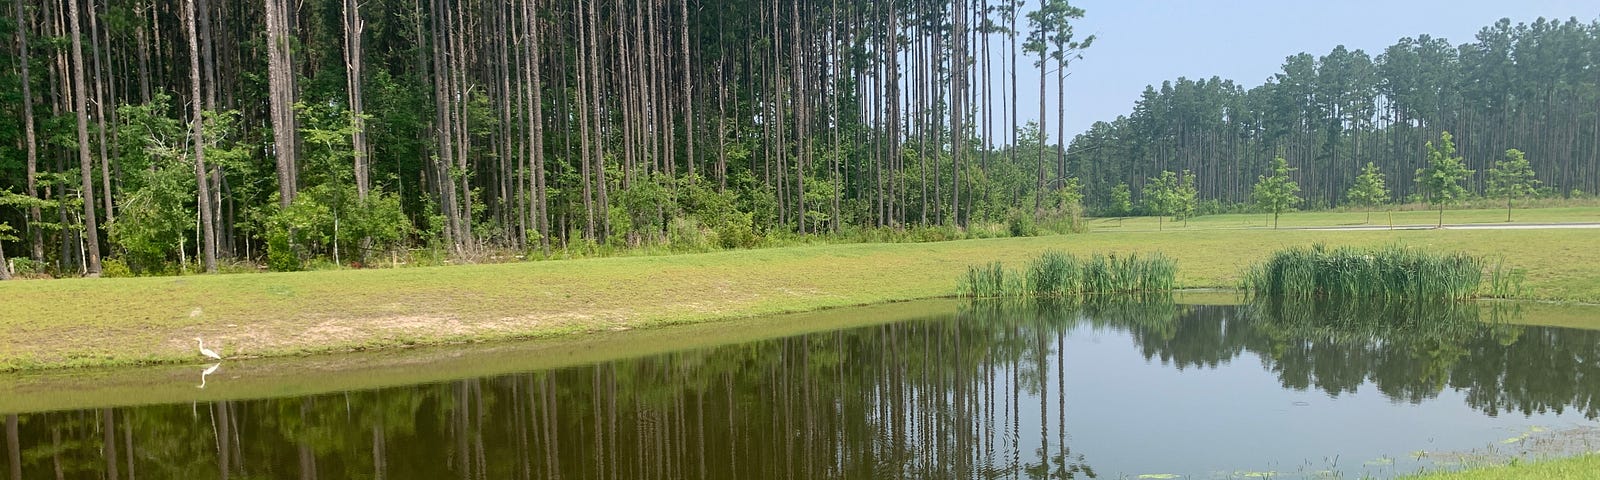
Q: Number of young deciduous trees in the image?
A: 7